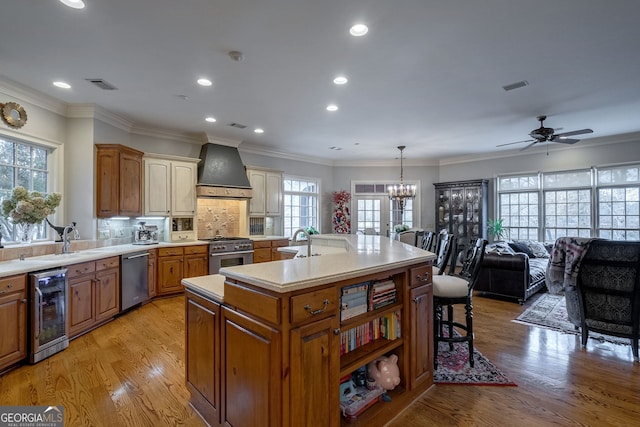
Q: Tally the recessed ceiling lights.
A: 8